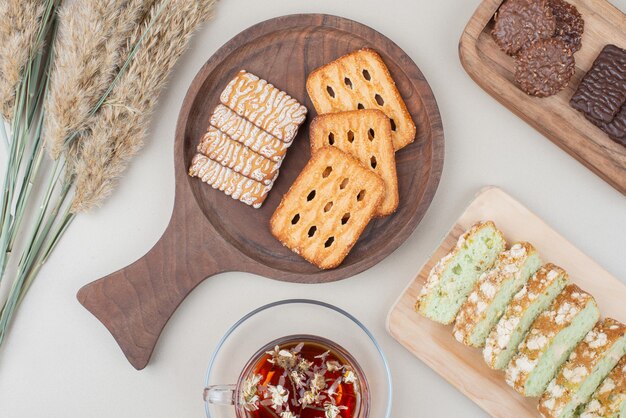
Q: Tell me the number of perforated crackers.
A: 3